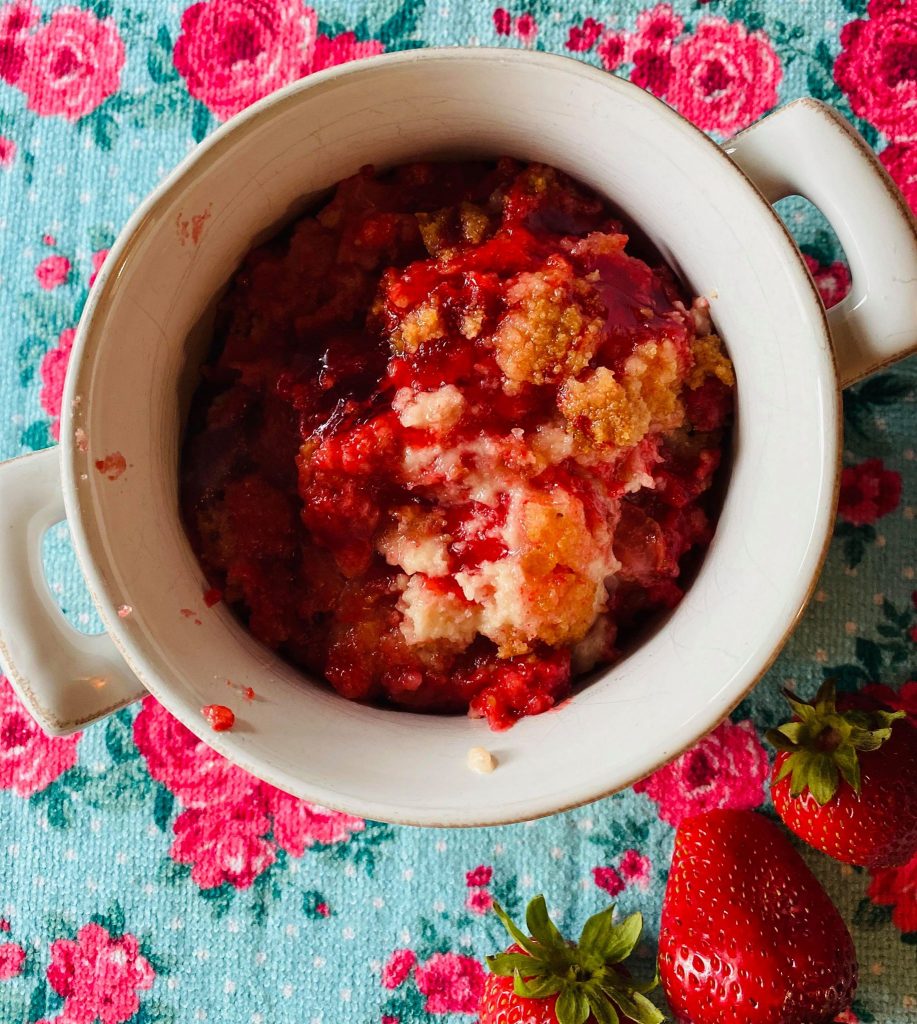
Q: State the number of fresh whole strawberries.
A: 3